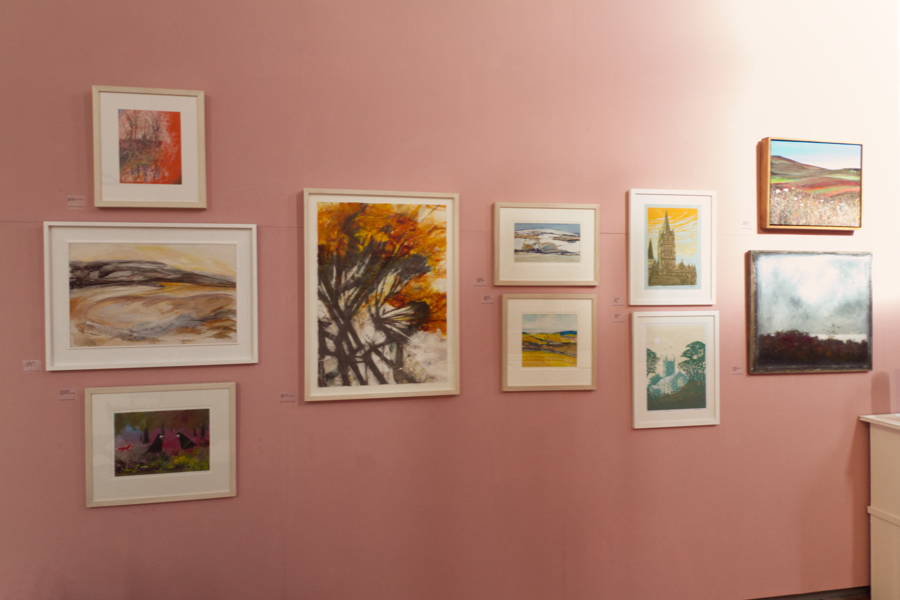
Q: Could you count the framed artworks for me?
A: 10